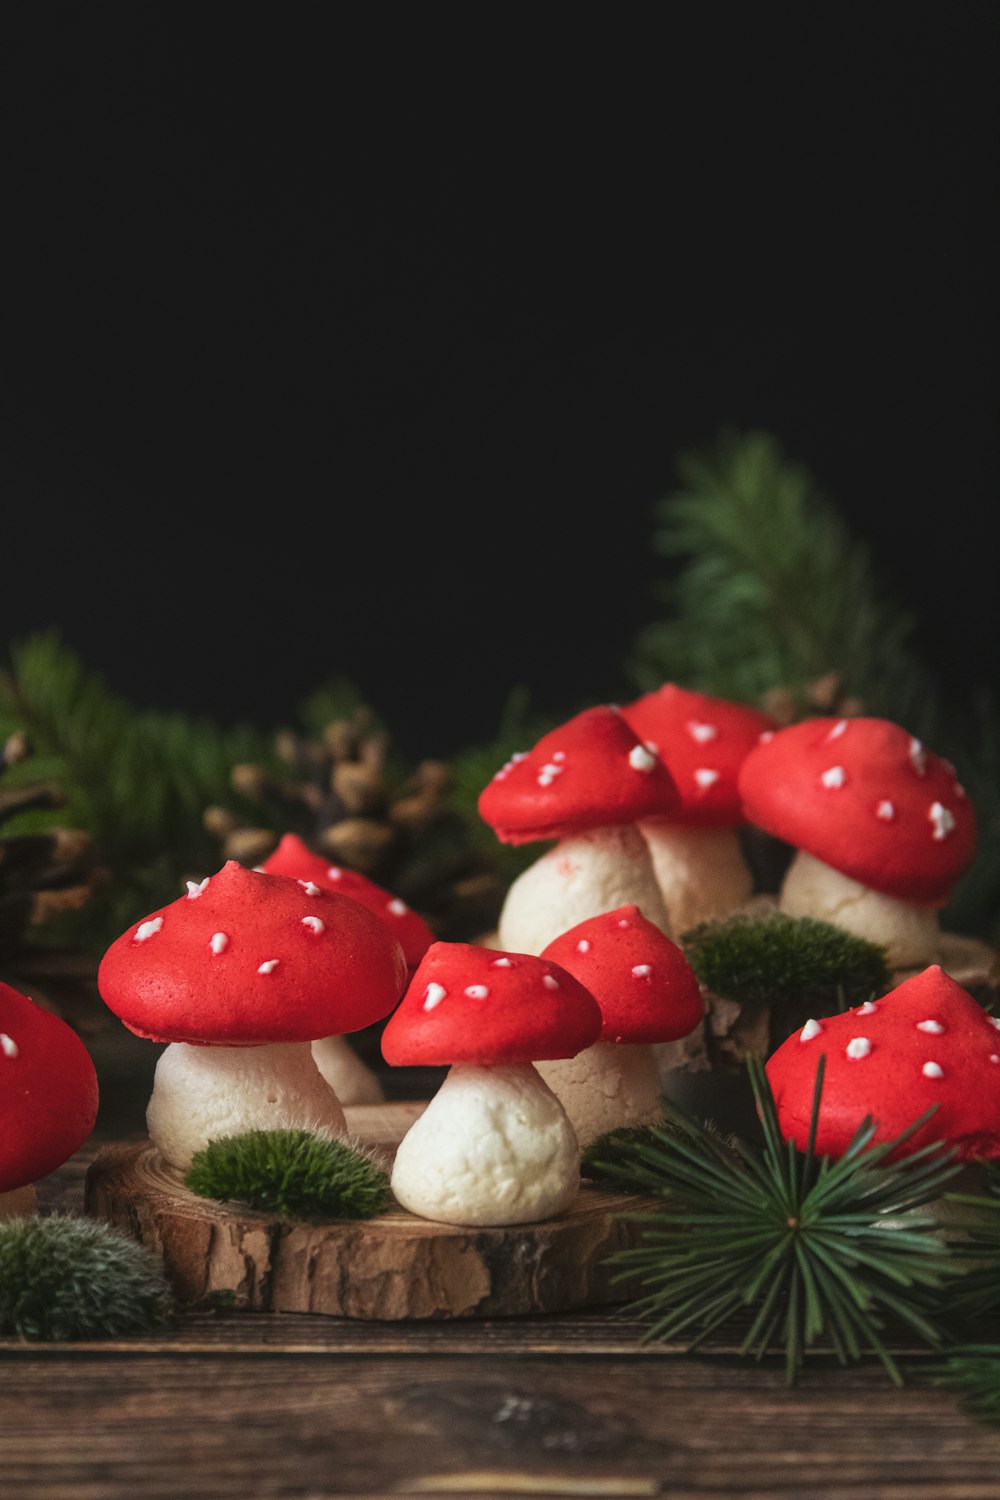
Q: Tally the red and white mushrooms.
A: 9